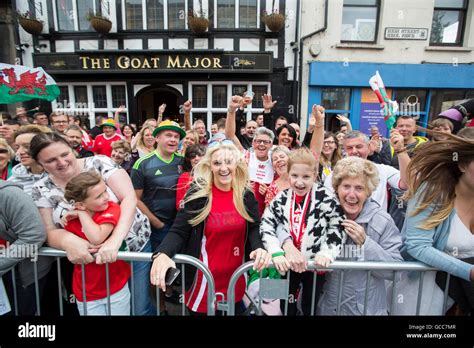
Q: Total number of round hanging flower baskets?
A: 4